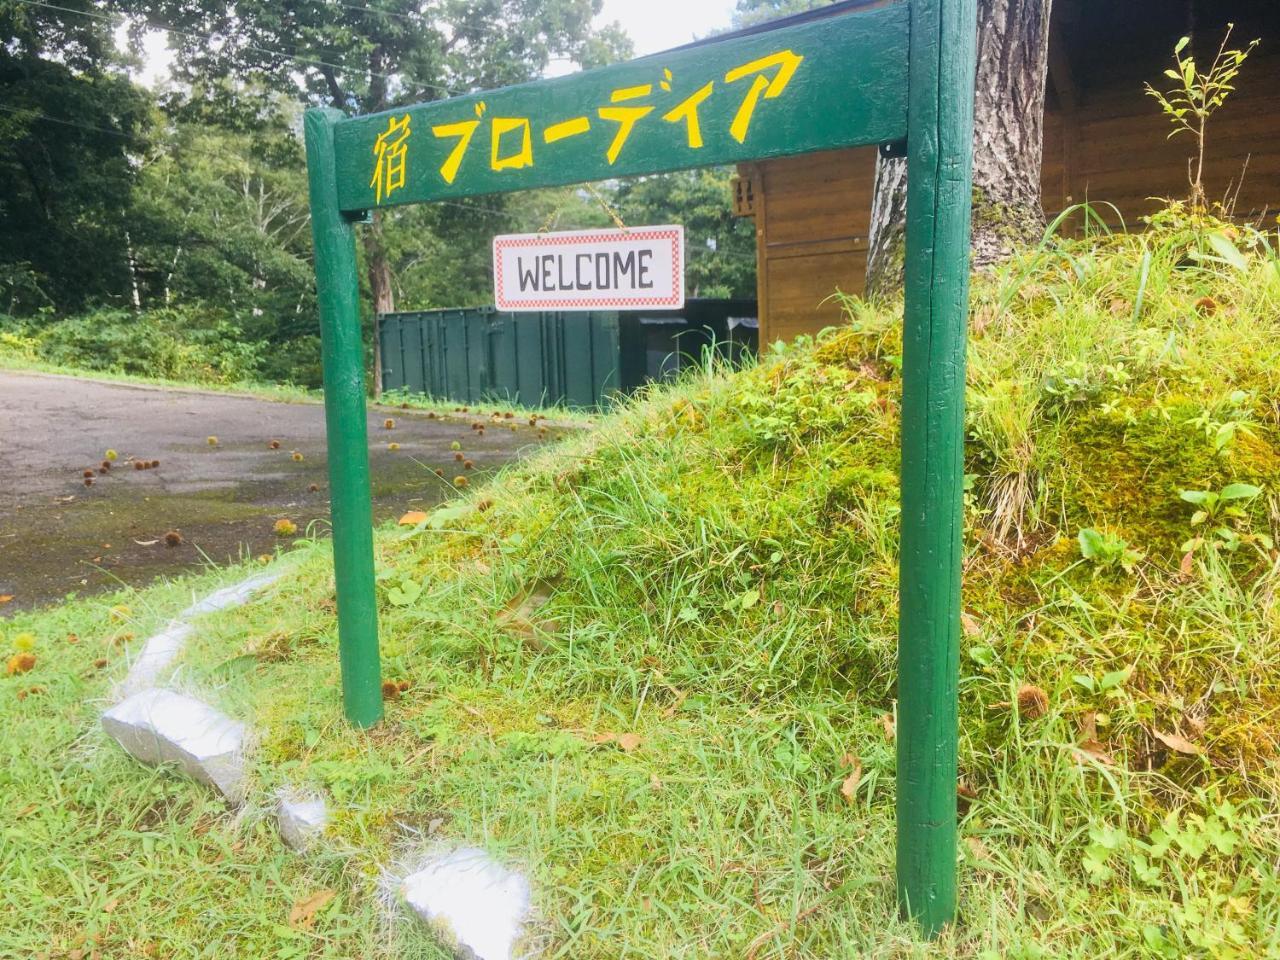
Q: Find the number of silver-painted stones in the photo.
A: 5